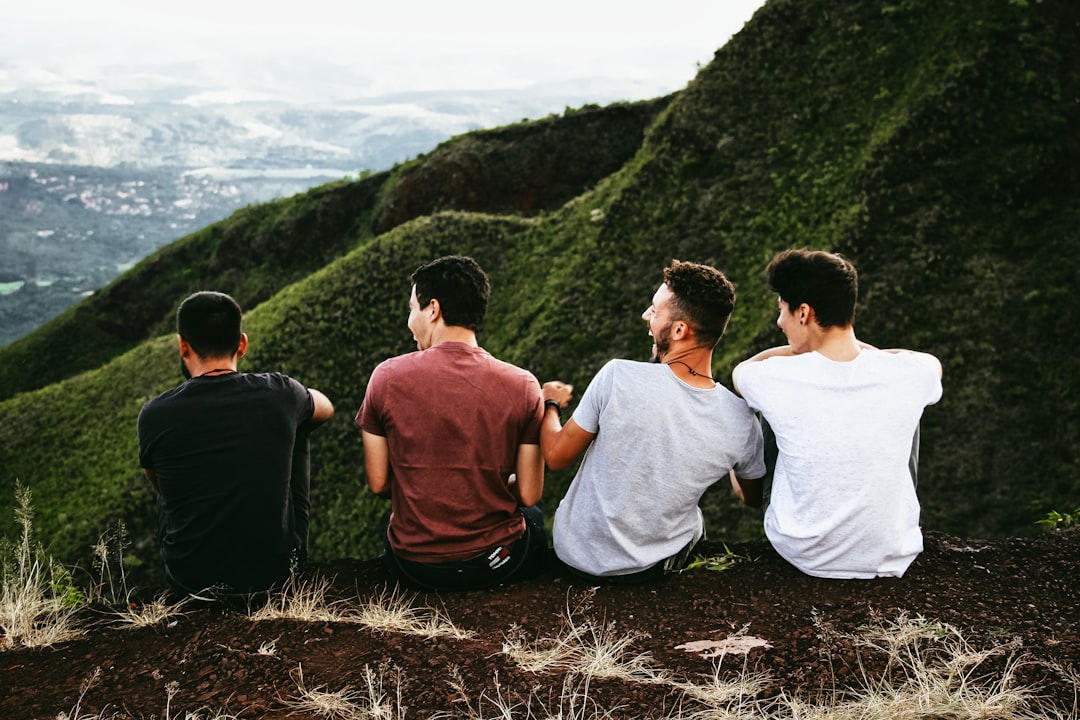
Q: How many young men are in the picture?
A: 4